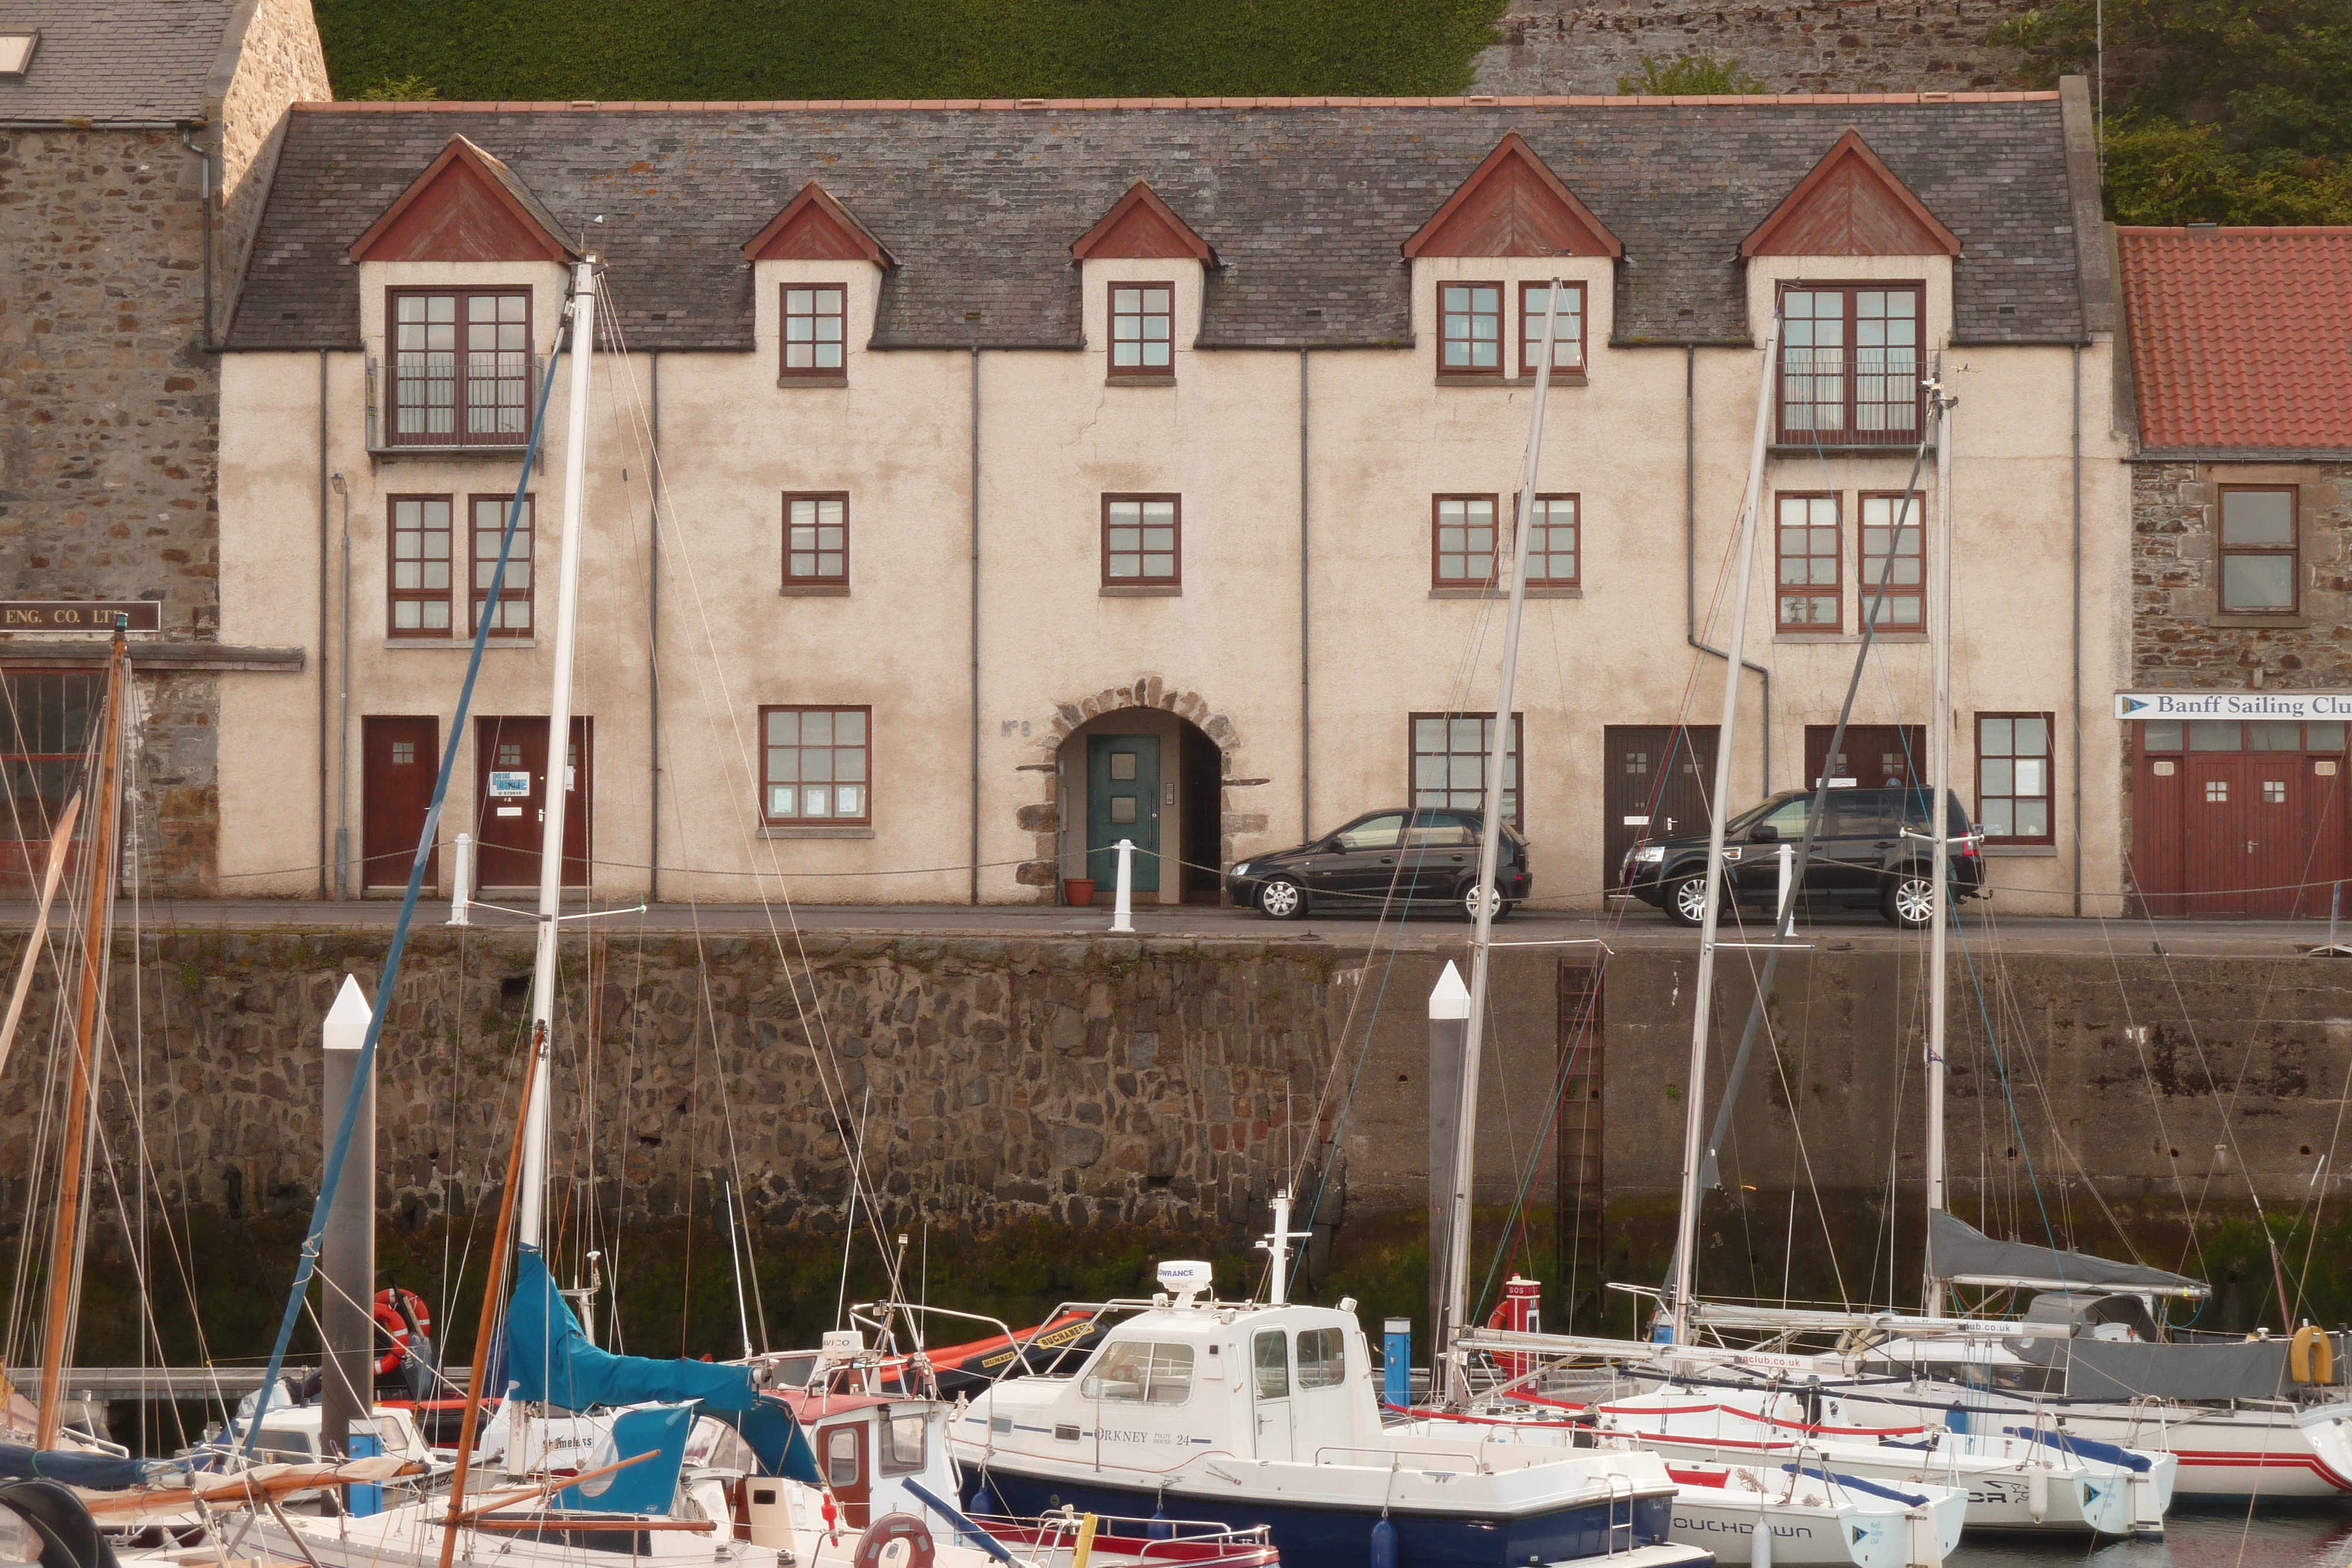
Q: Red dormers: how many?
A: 5